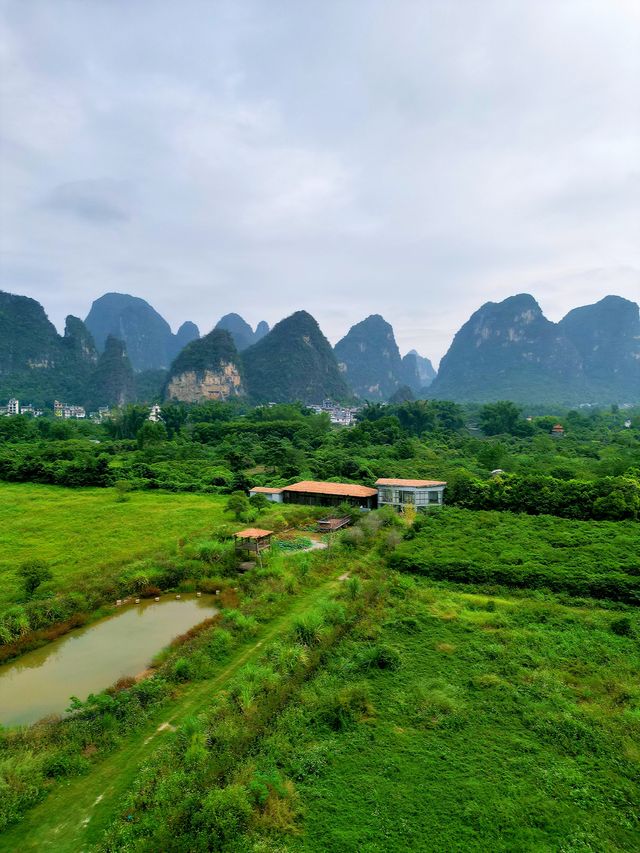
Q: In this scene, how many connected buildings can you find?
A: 3